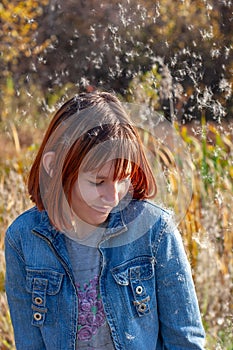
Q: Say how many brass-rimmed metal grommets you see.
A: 4